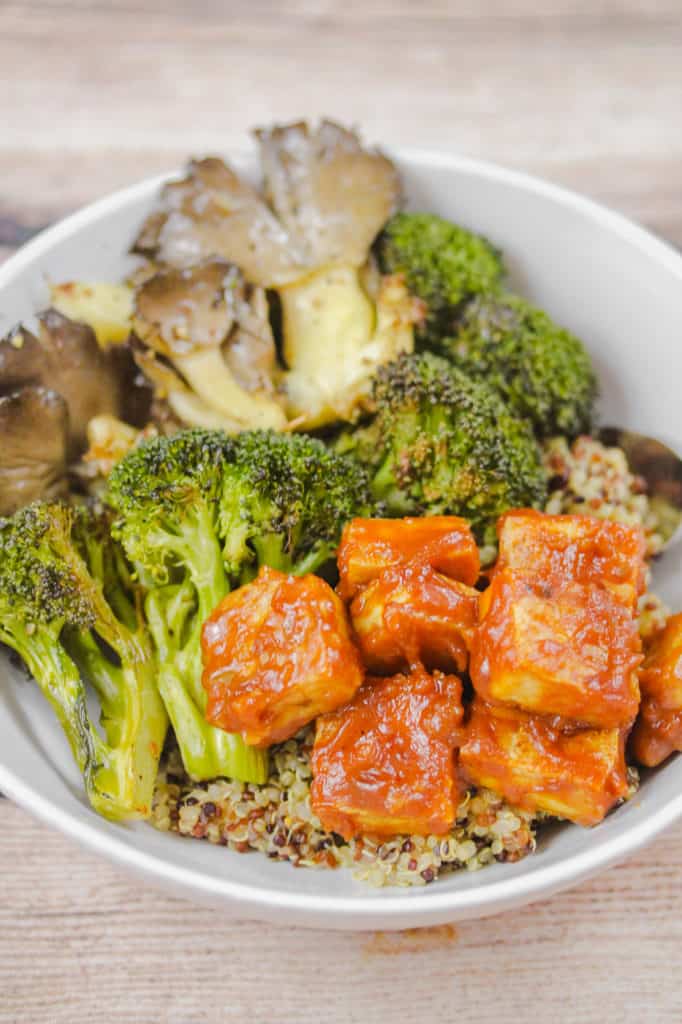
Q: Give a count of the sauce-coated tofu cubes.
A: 8